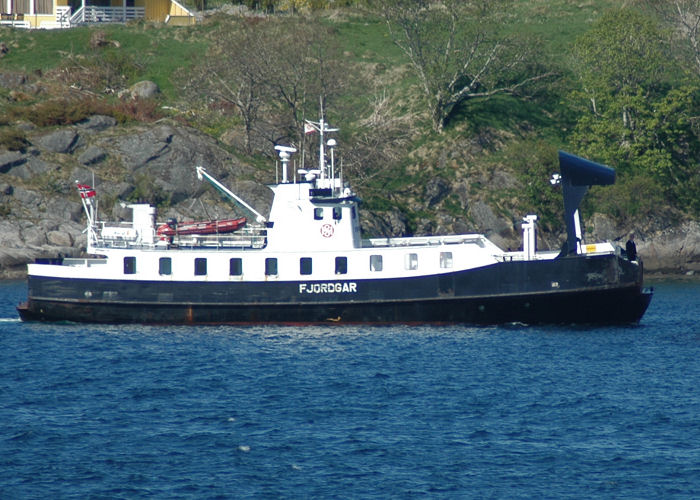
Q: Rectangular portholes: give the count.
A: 10